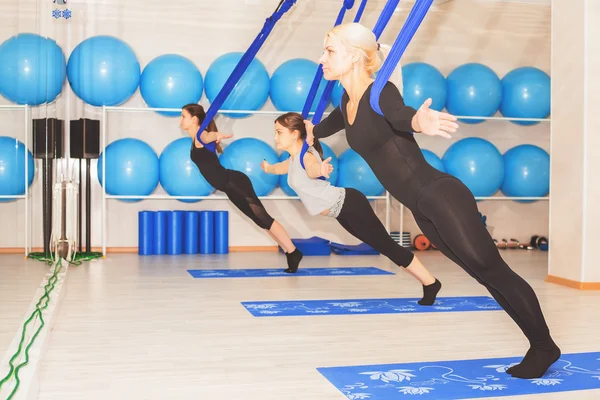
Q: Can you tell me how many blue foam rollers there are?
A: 6